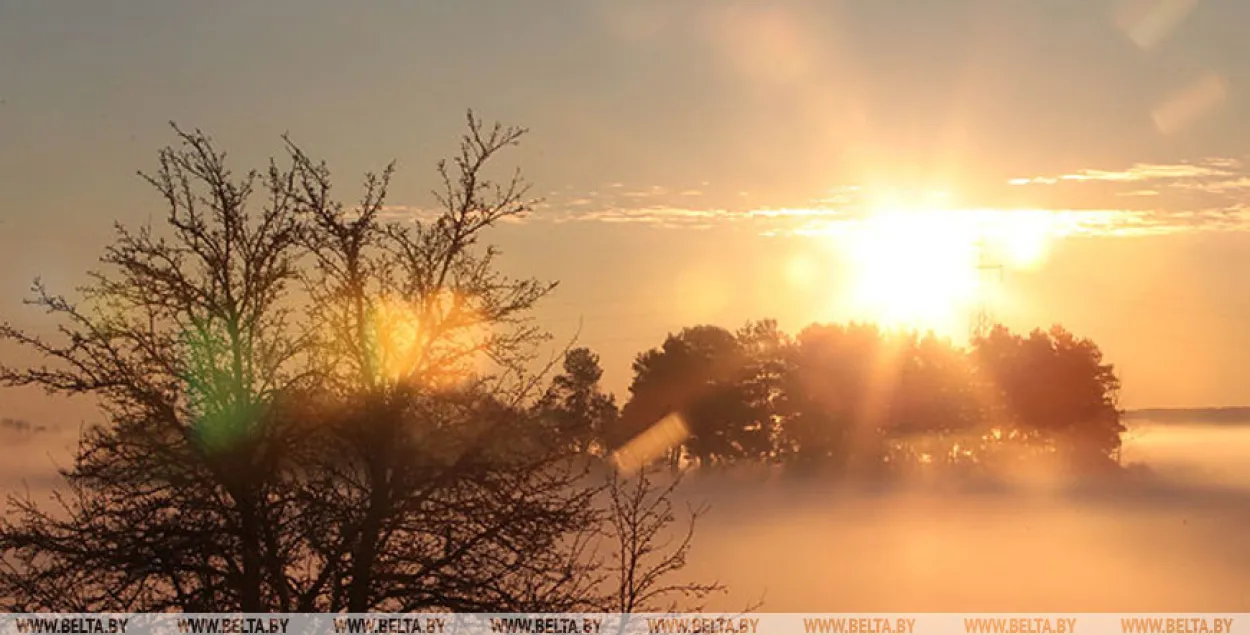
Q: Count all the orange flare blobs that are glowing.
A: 1